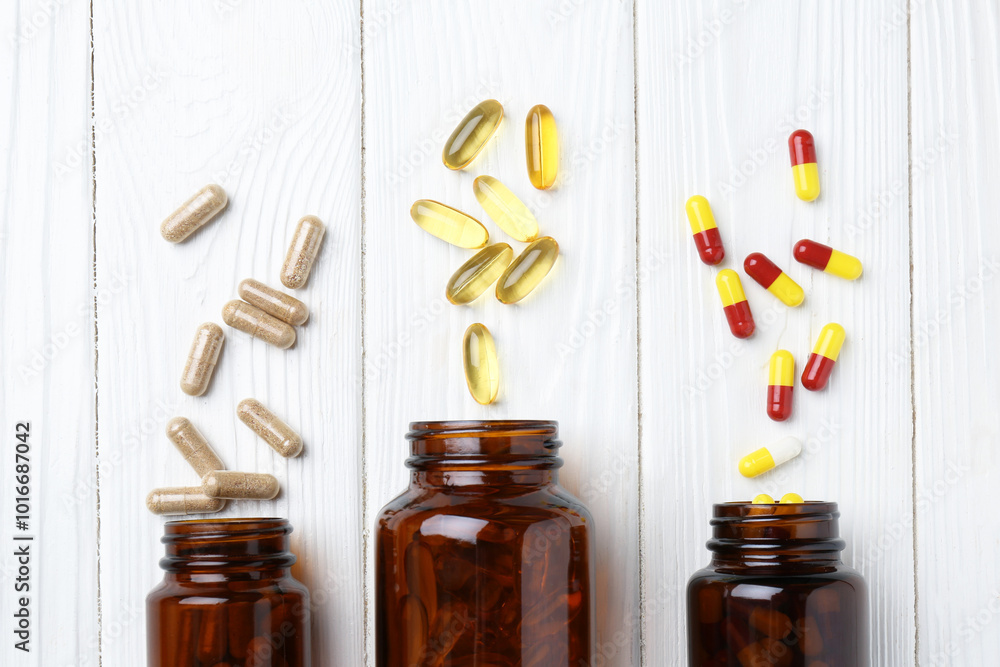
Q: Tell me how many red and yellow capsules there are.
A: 7